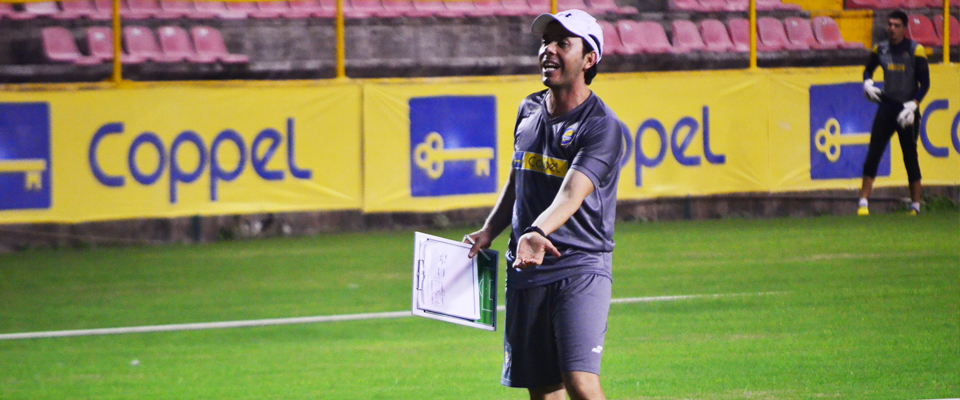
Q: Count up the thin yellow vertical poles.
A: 5